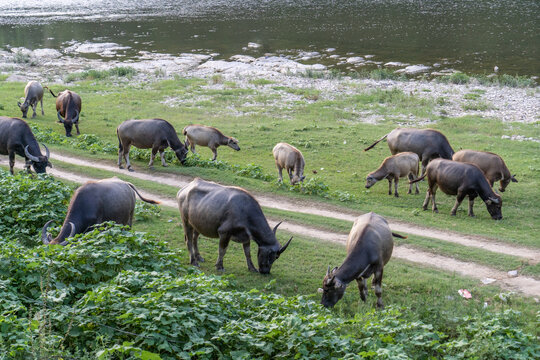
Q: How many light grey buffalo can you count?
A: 4